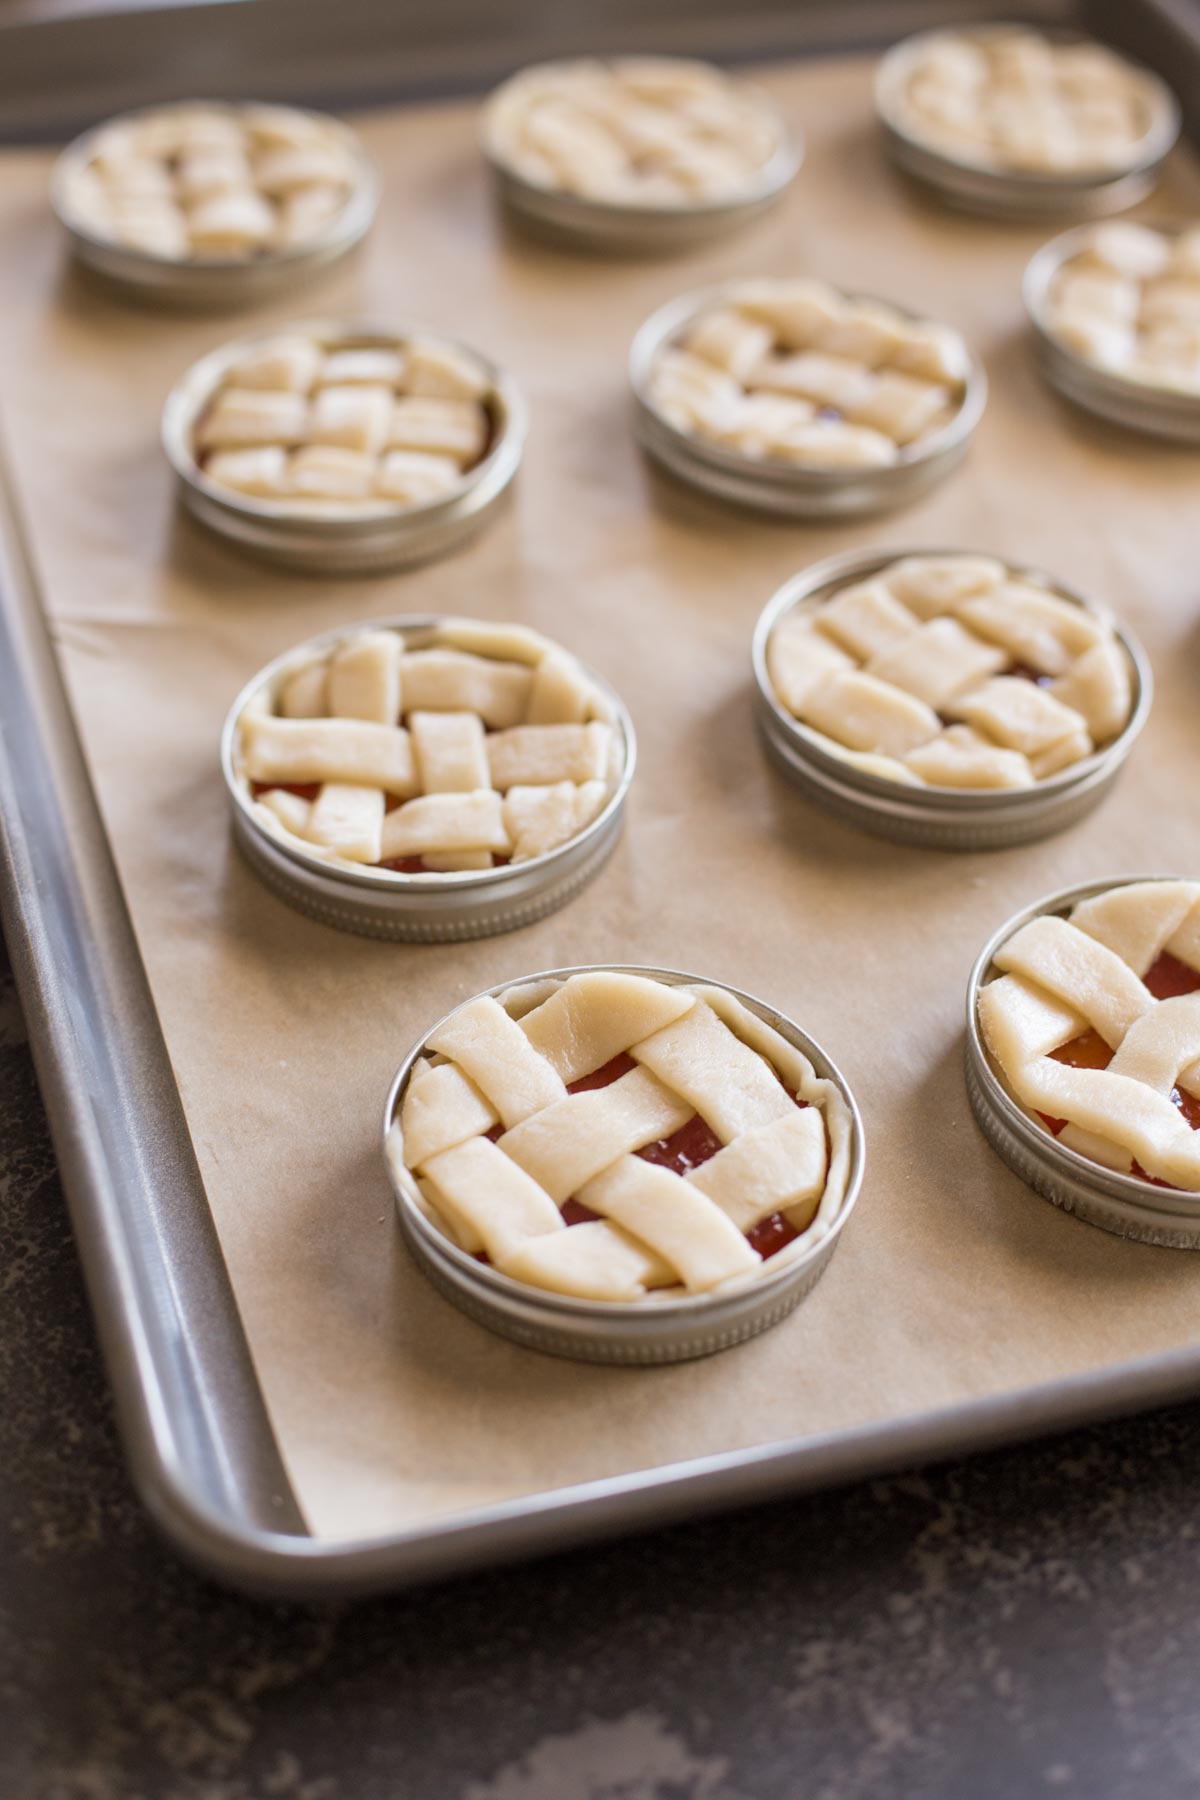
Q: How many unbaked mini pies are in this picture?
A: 10